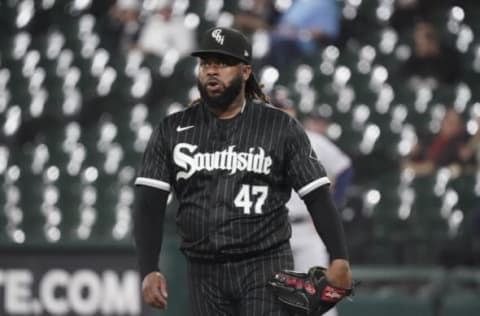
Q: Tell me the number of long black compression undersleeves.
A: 2